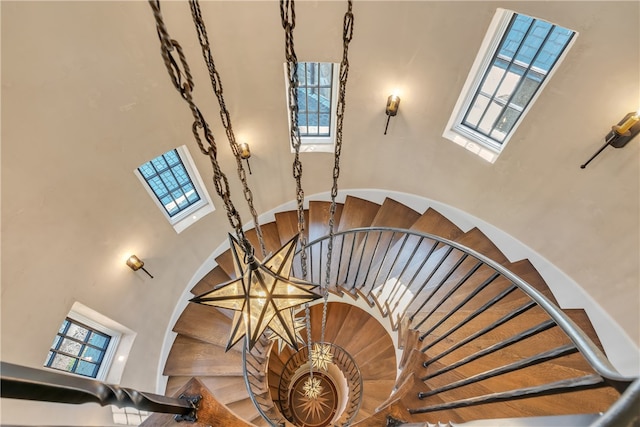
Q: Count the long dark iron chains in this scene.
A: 4